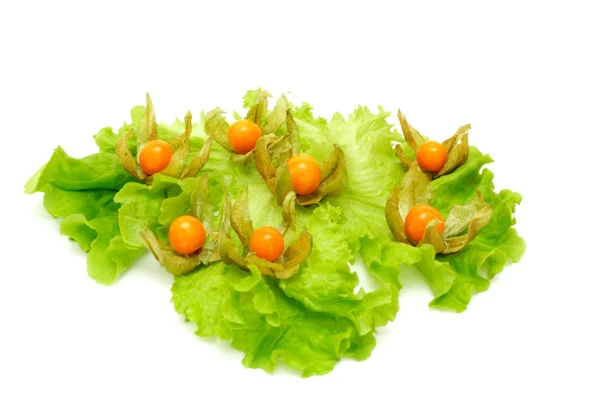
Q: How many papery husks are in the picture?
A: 7